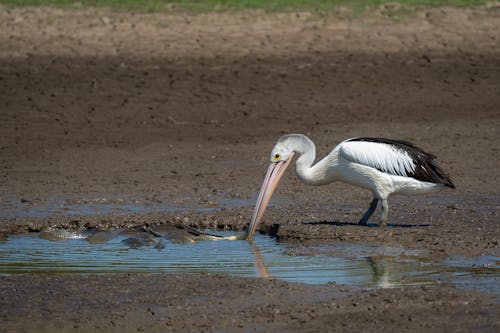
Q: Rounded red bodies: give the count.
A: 0